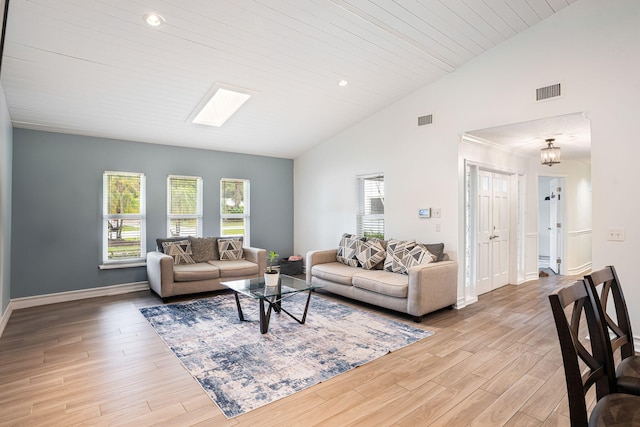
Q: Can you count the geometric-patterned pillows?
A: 6